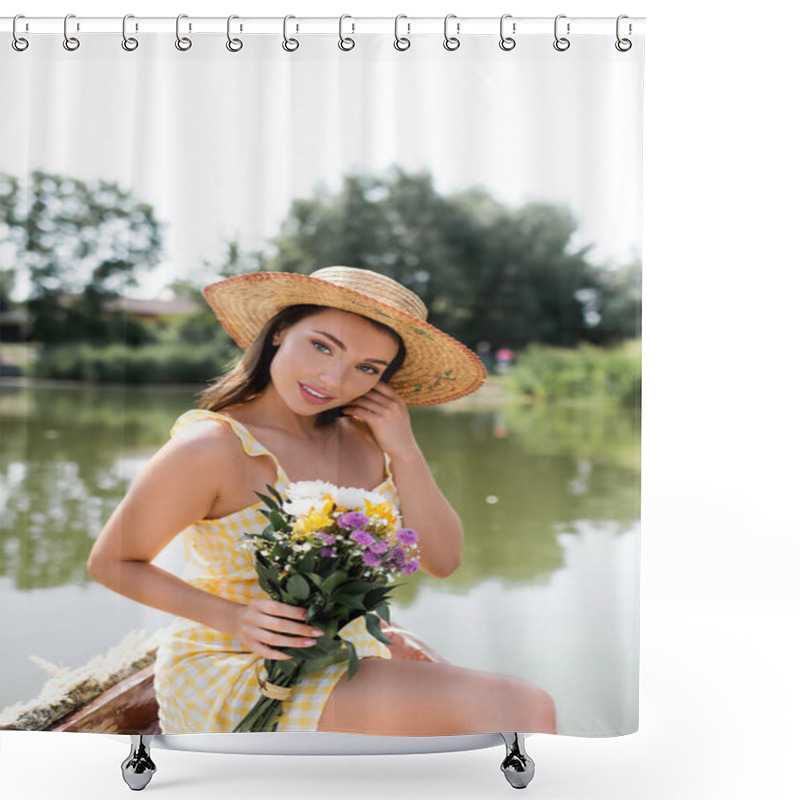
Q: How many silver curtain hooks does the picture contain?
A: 12